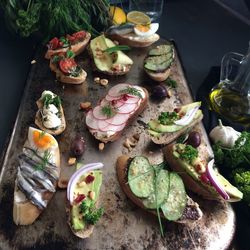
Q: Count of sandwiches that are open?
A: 12